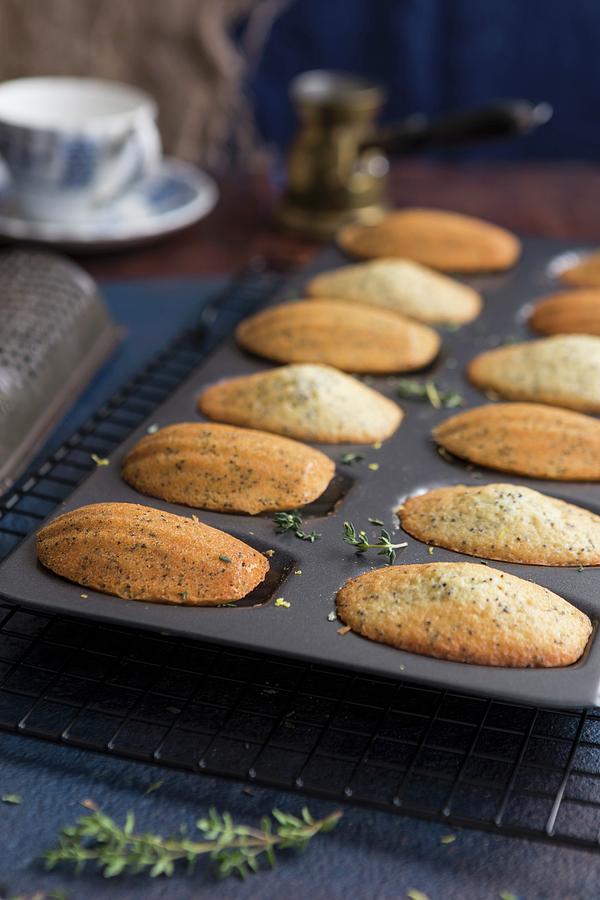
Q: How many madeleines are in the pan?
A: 12